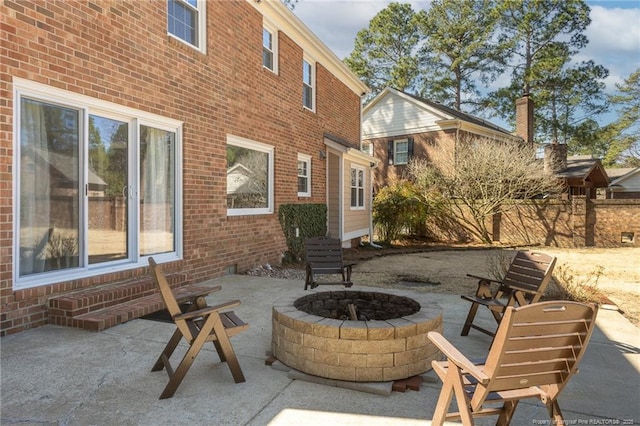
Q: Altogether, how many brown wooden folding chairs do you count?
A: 4